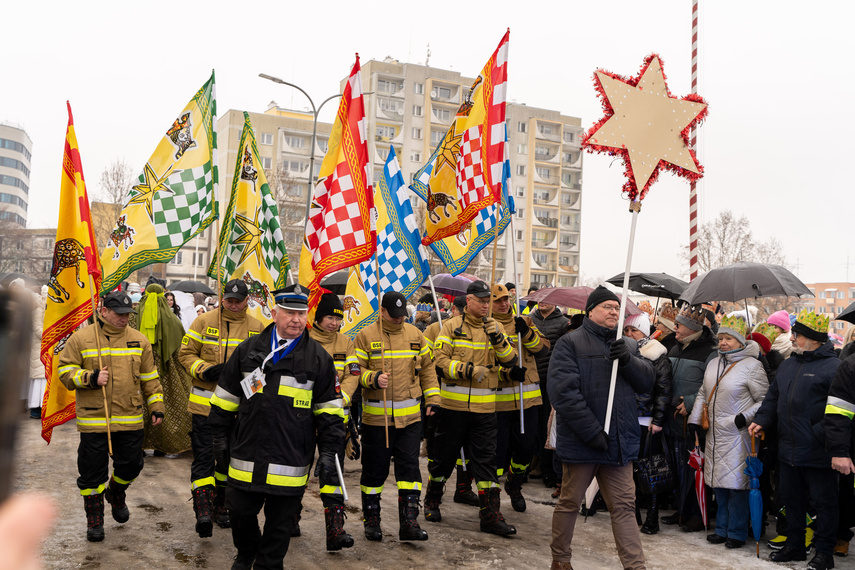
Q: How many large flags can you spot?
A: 7